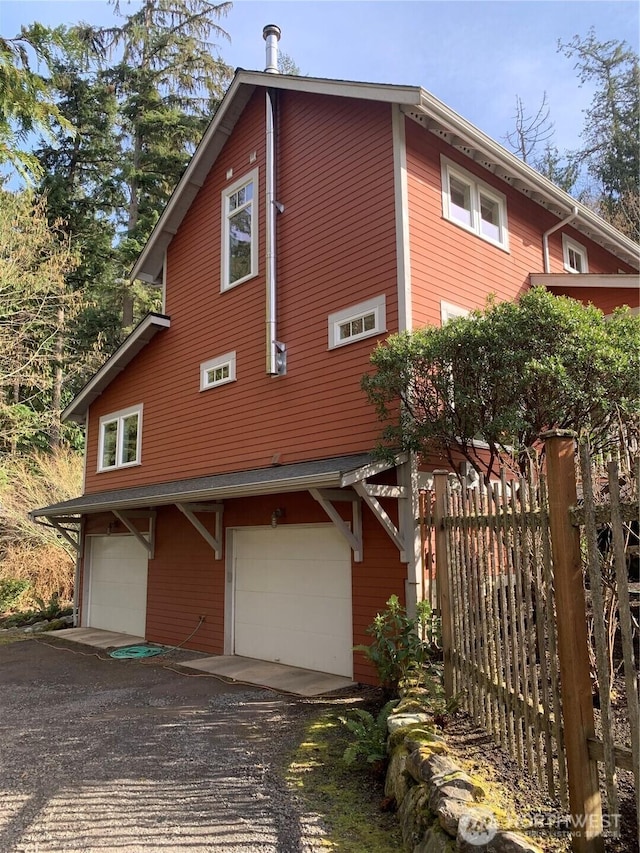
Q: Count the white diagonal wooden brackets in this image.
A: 5